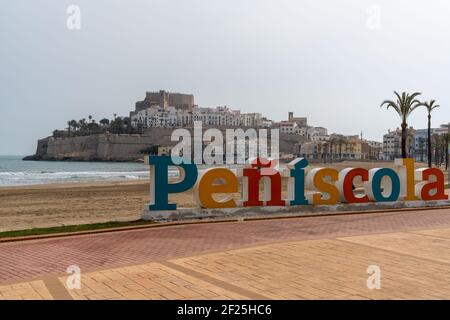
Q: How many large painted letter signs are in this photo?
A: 9